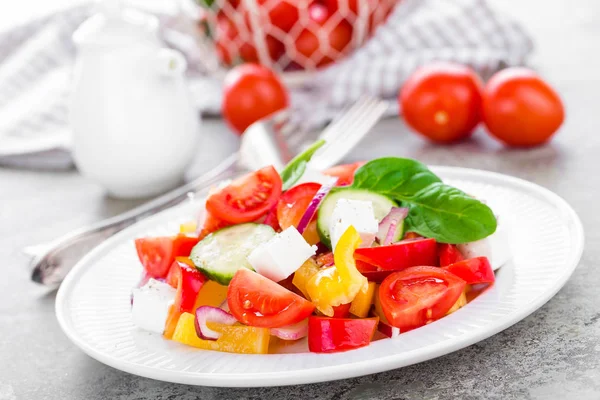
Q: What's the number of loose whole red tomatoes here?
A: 3